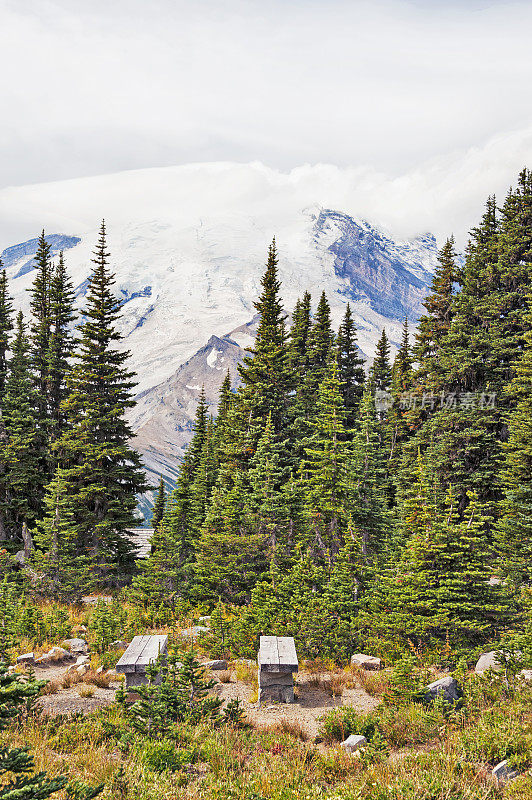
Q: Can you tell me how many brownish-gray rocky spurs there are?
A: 1